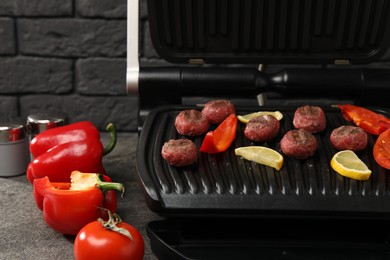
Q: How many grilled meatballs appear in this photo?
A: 7